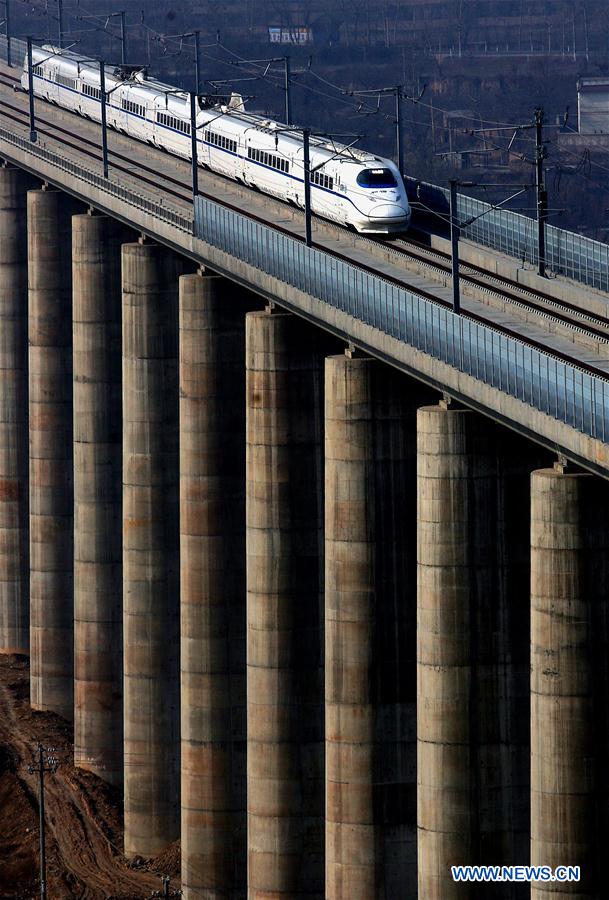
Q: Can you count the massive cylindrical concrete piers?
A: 9